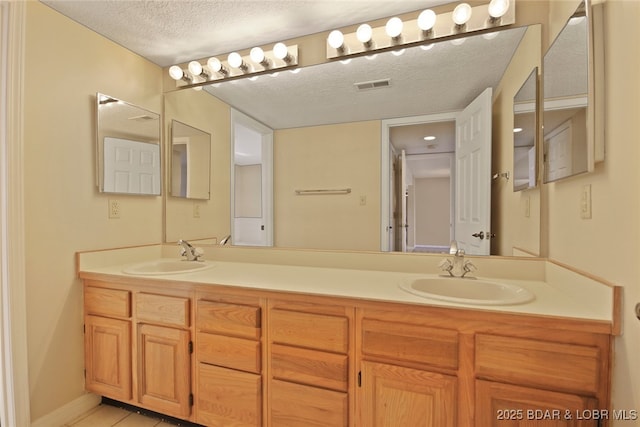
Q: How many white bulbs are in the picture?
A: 12